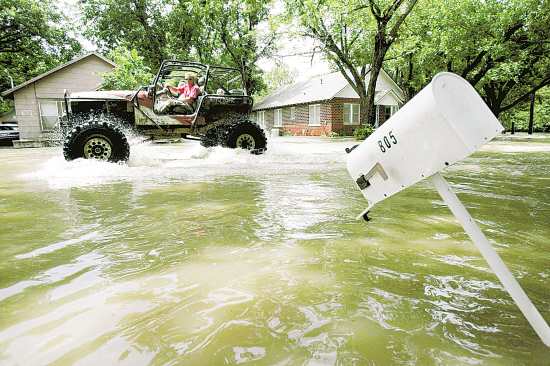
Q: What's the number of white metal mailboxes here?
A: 1